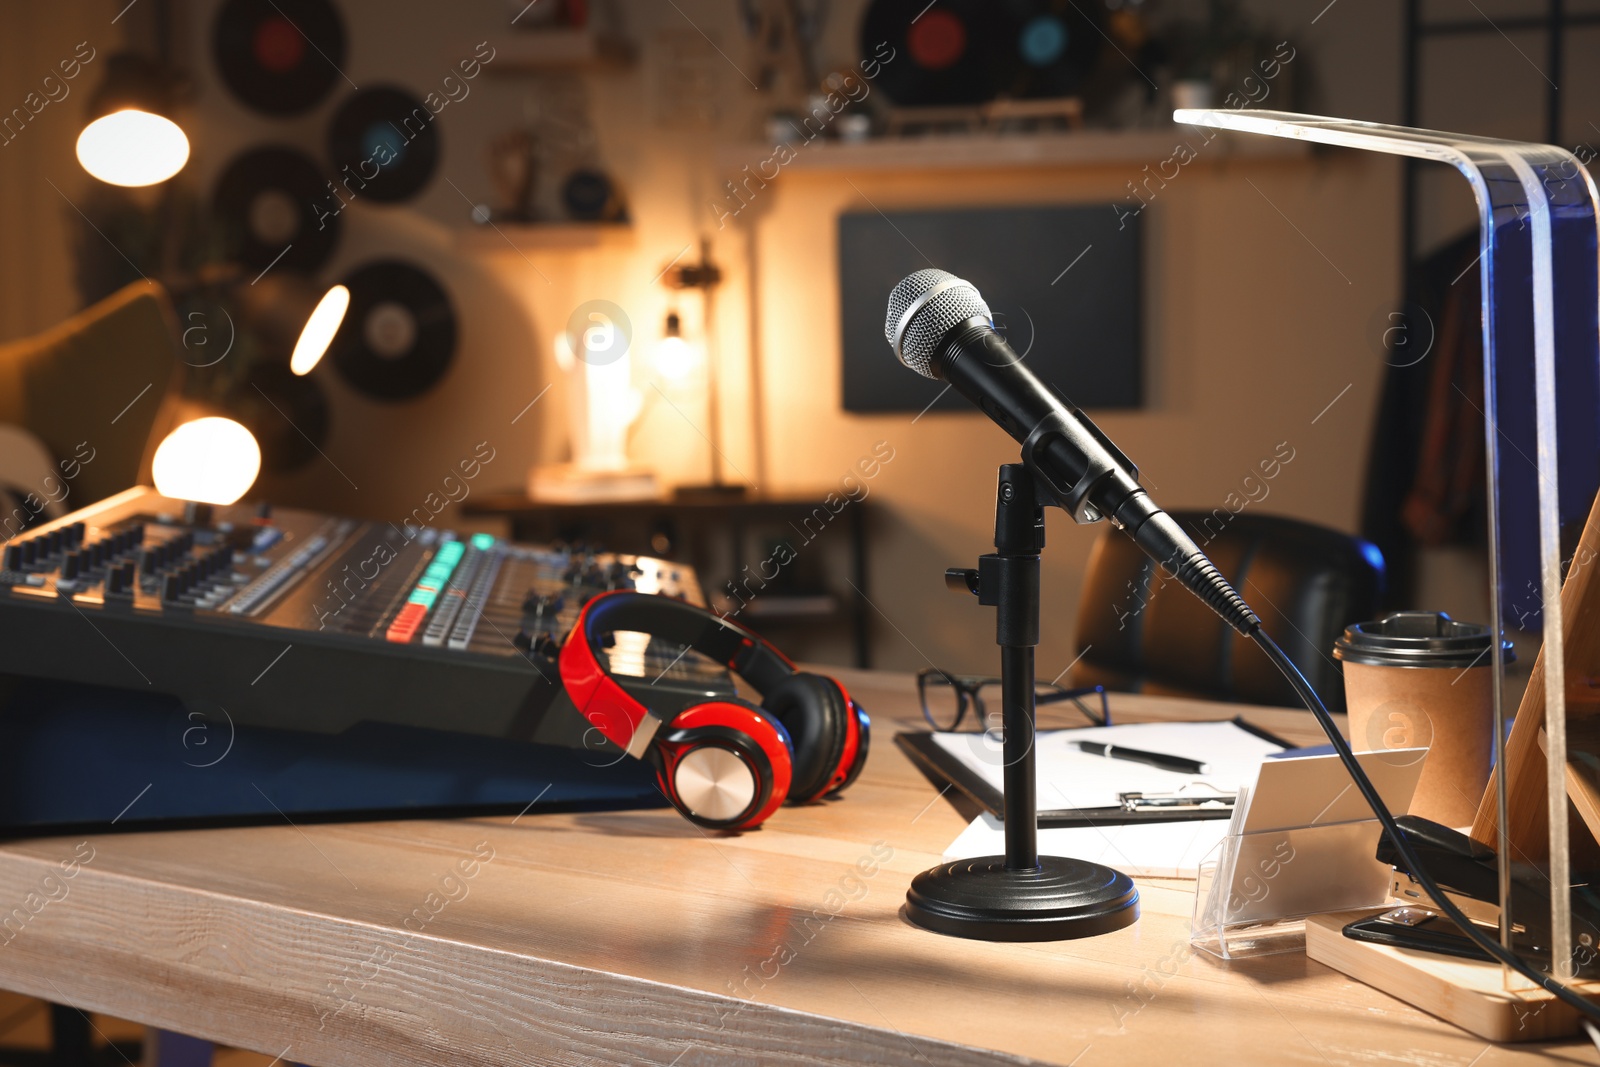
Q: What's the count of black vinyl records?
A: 7